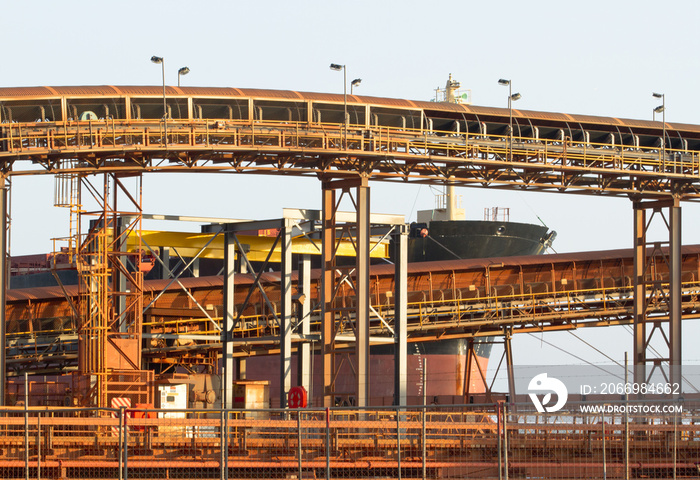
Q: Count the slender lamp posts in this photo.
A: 8